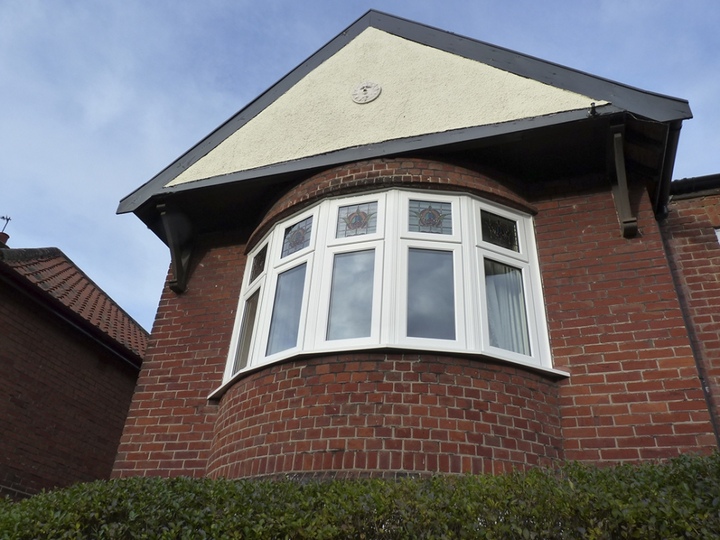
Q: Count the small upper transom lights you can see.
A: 5